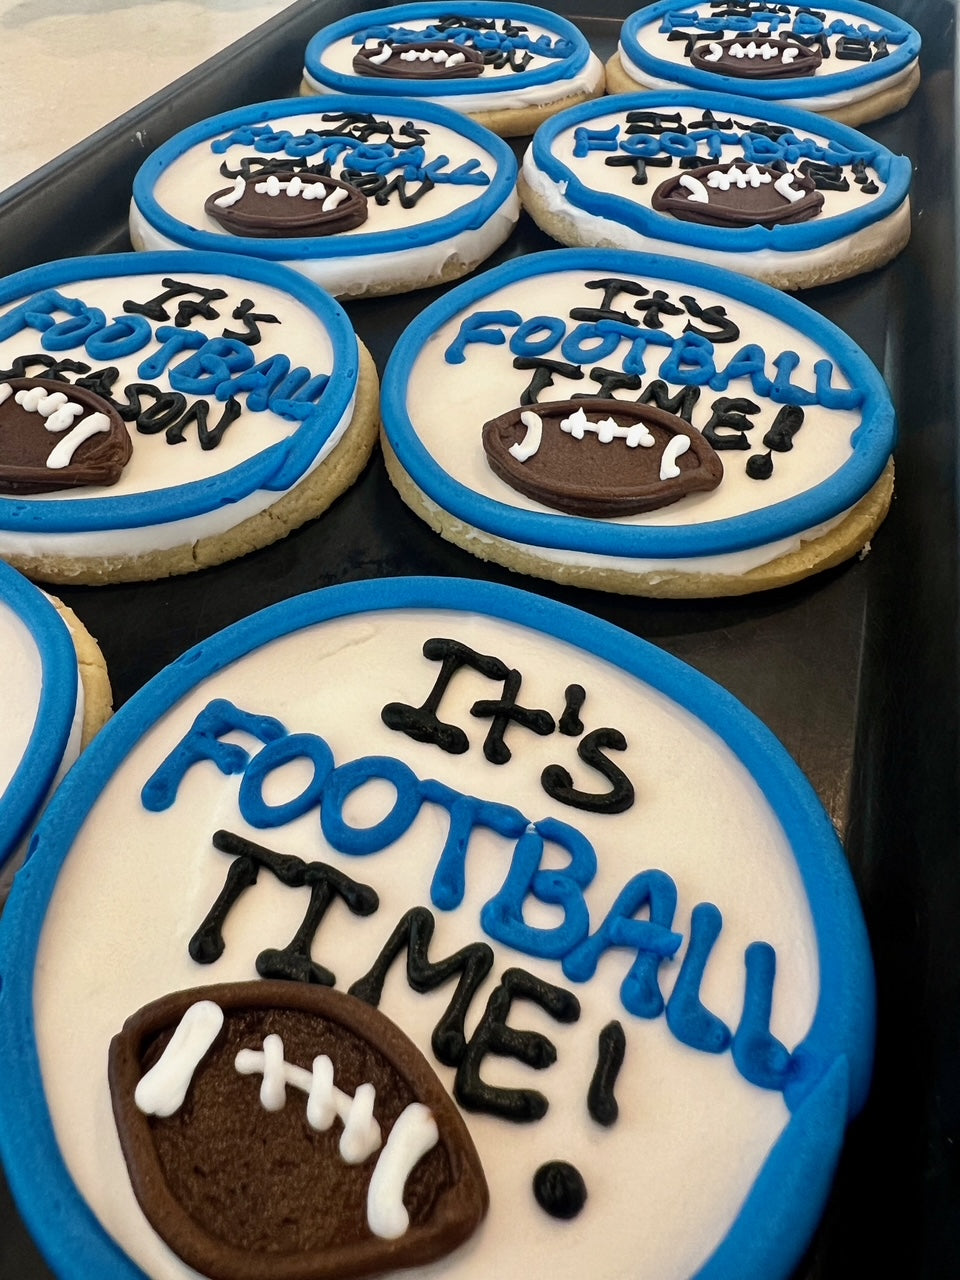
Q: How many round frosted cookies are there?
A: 8